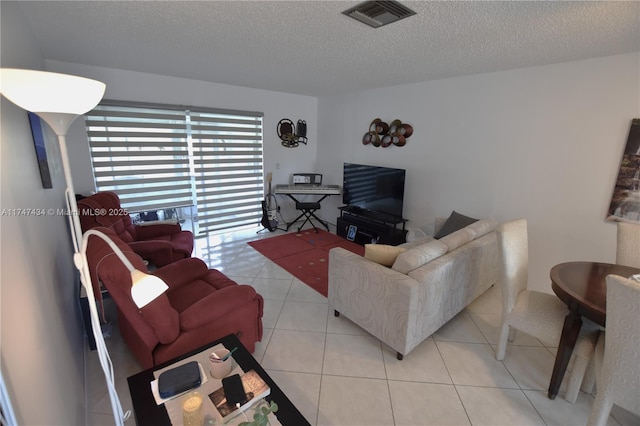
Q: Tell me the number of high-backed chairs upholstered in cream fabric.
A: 3